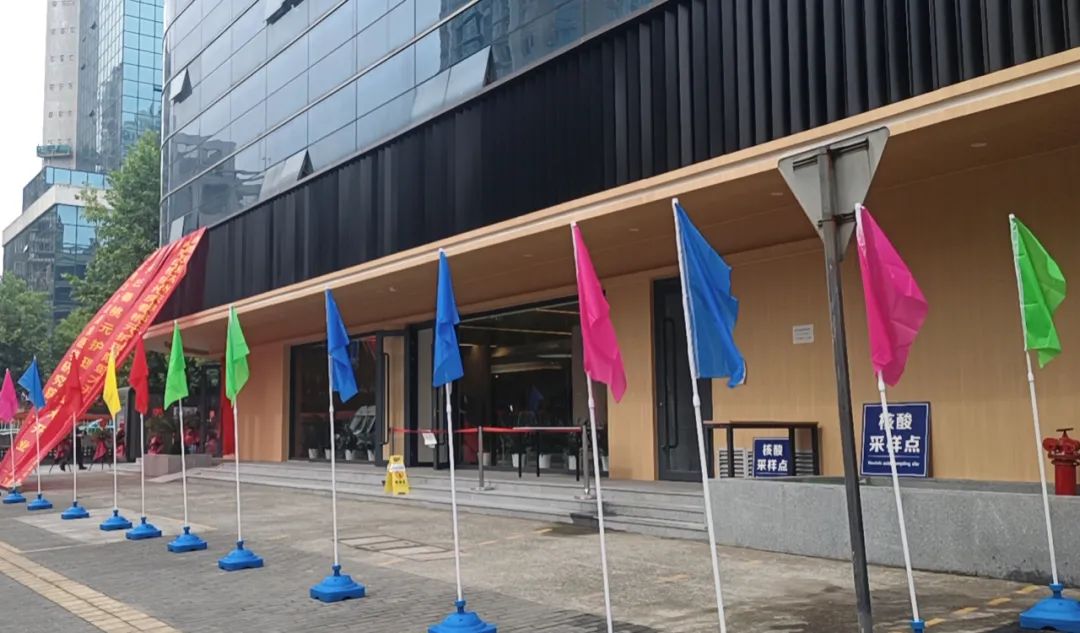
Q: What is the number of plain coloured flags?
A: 13